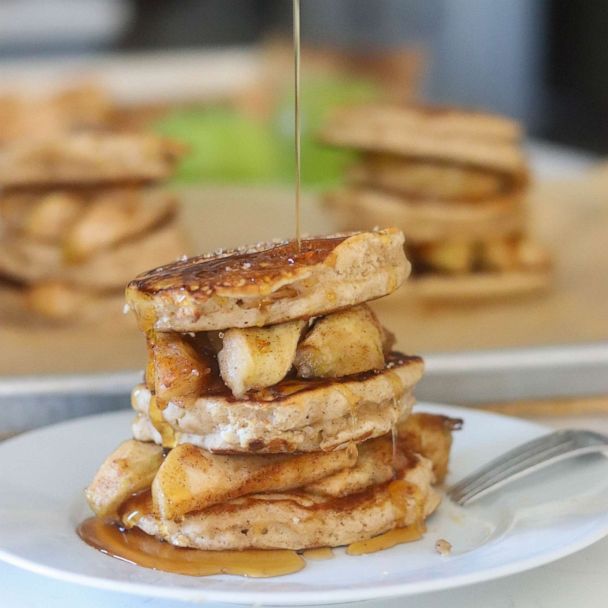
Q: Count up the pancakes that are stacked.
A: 3